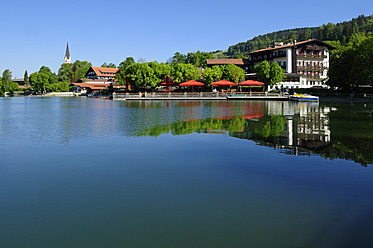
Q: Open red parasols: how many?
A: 4